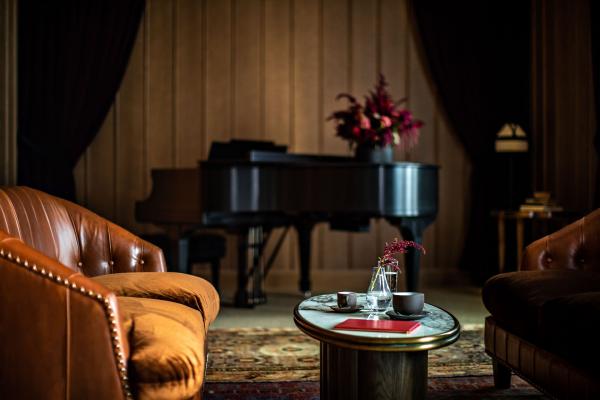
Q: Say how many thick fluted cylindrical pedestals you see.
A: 1